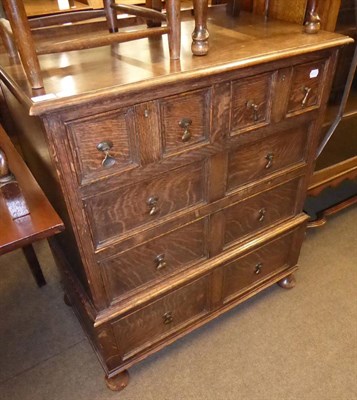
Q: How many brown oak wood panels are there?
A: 10